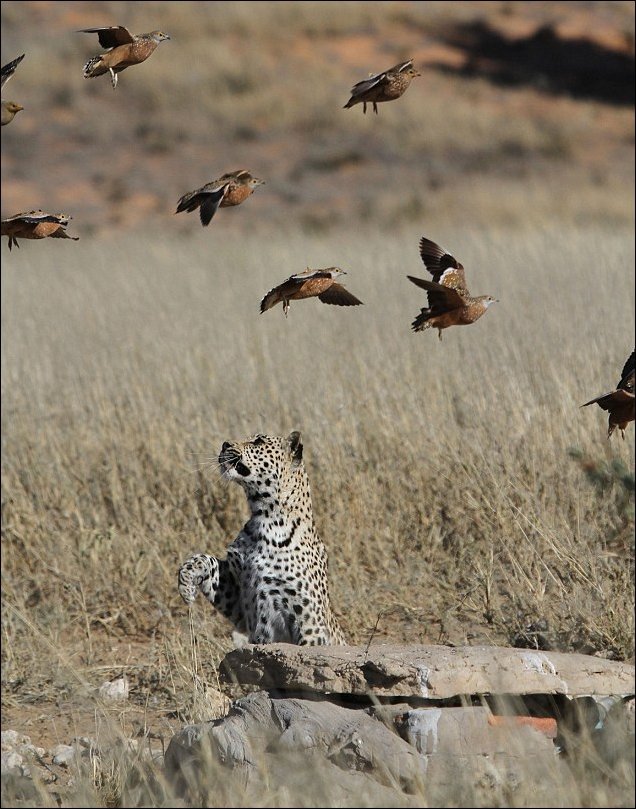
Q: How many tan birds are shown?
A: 8